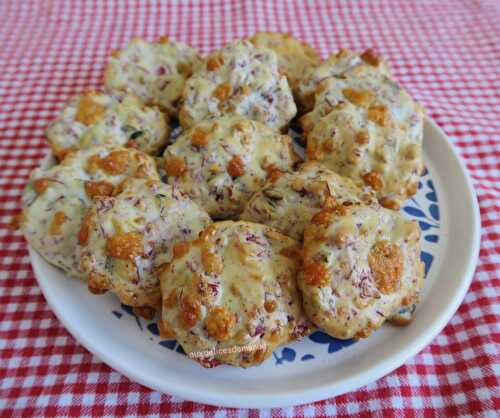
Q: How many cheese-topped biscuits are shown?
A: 13